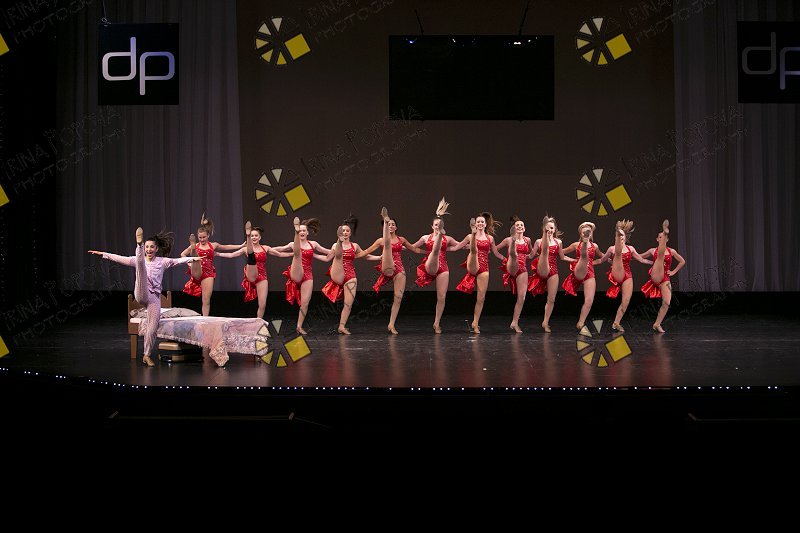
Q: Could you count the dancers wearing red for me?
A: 12